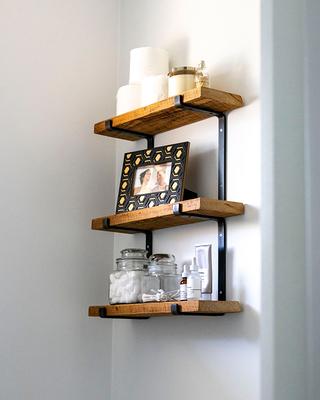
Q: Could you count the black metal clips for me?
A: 6